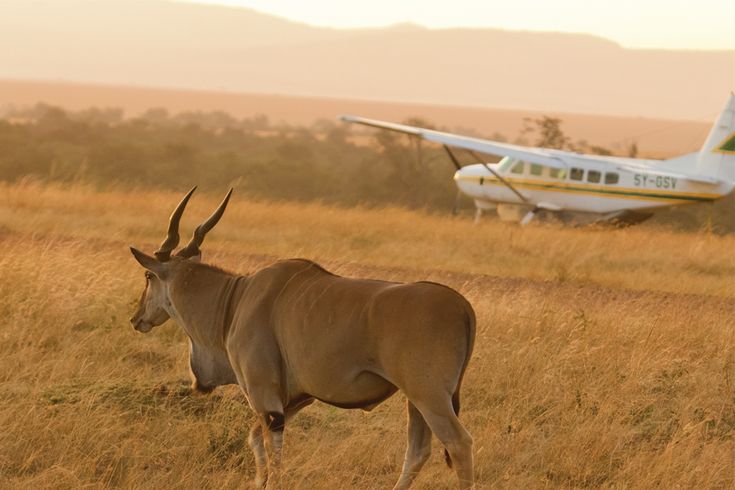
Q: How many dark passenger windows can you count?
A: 3